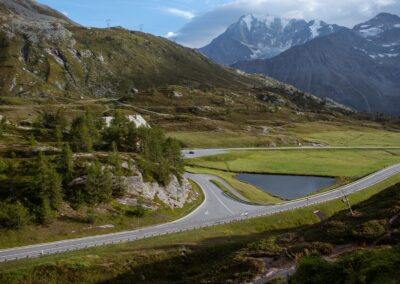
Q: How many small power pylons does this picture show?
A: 2